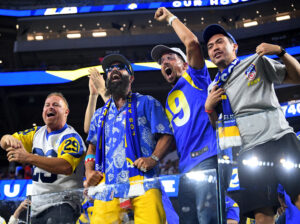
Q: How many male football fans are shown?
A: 4